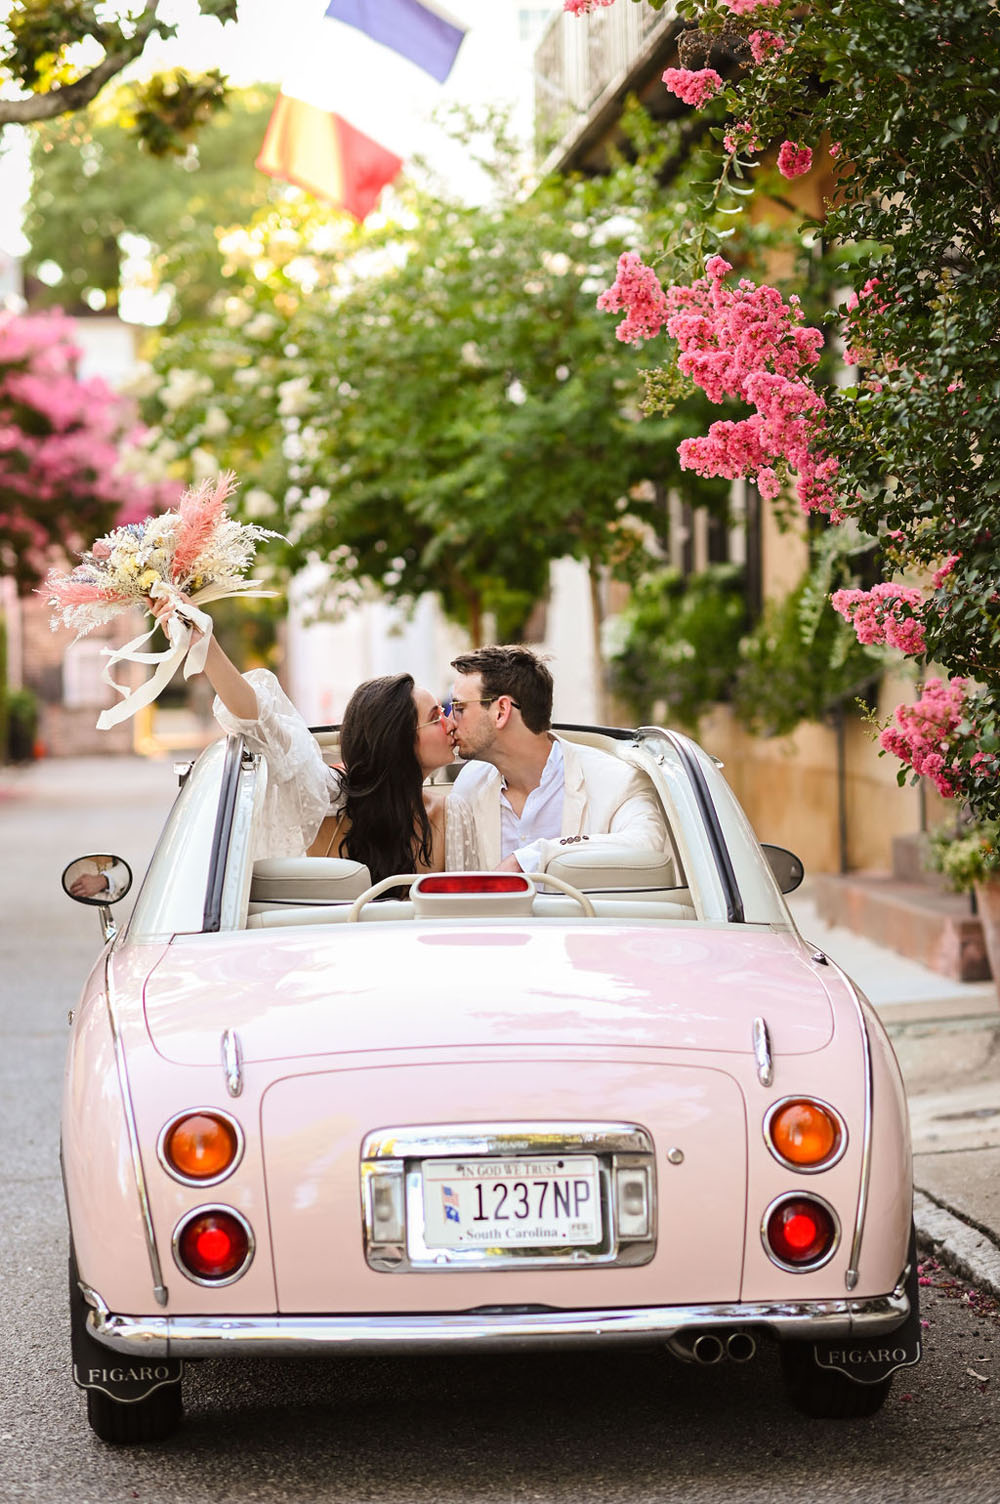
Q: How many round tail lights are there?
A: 4